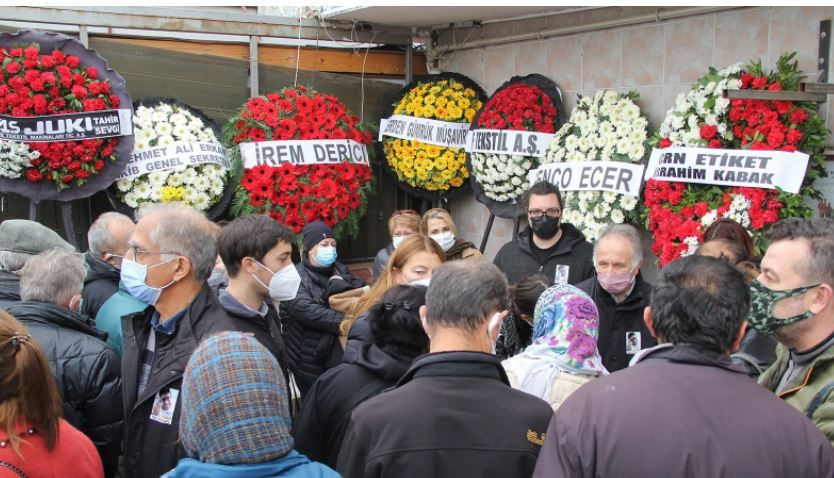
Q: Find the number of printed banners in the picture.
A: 7